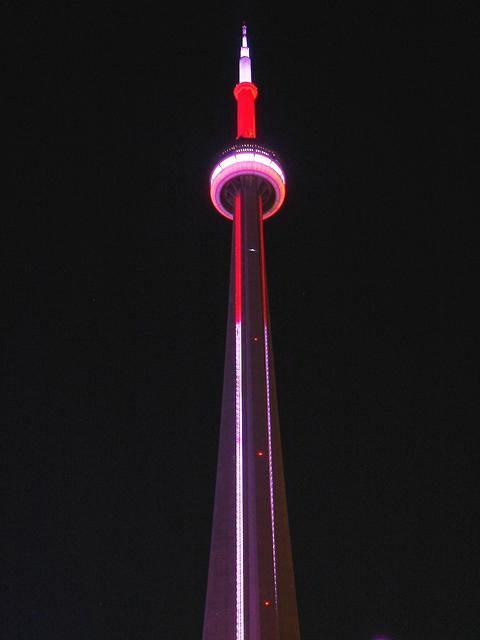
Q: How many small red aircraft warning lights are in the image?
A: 3